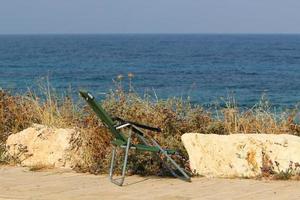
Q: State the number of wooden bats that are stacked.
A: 0